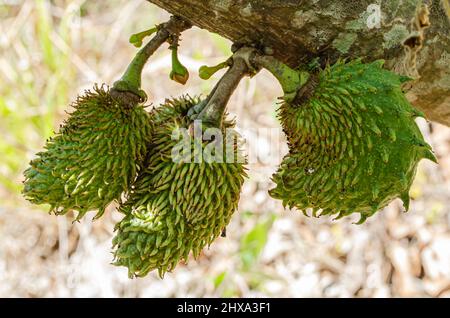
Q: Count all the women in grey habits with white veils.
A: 0